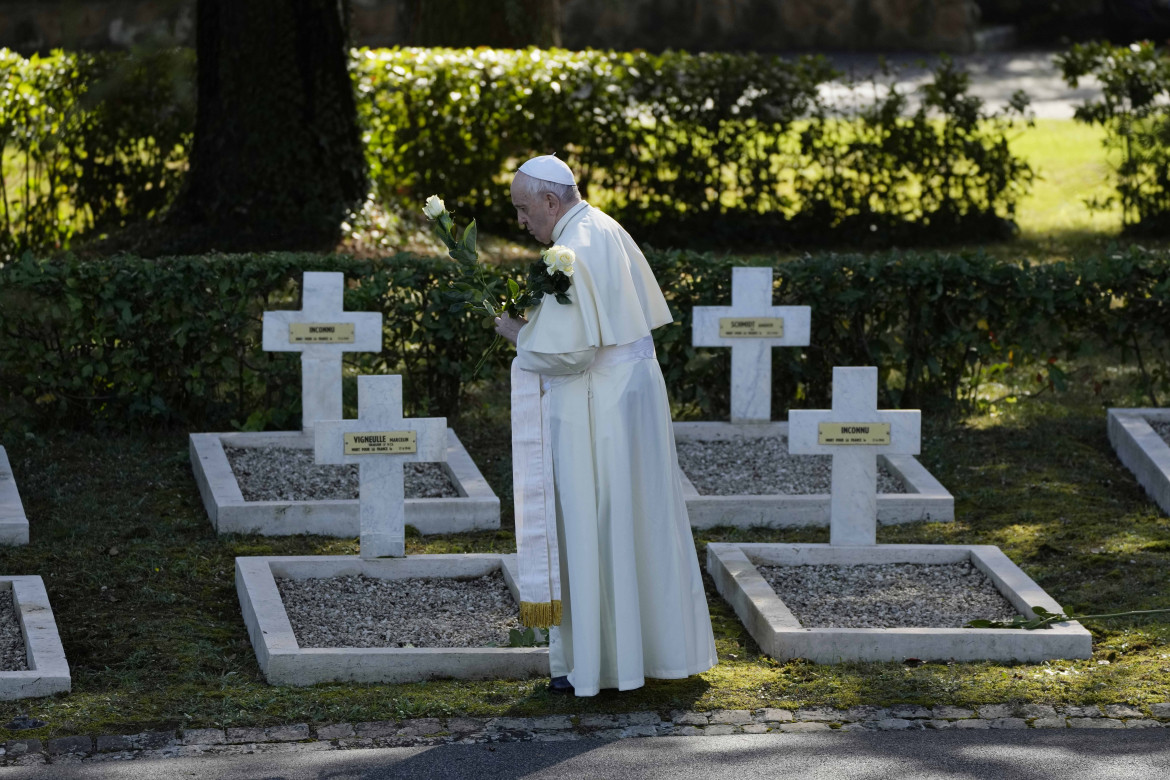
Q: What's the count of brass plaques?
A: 4